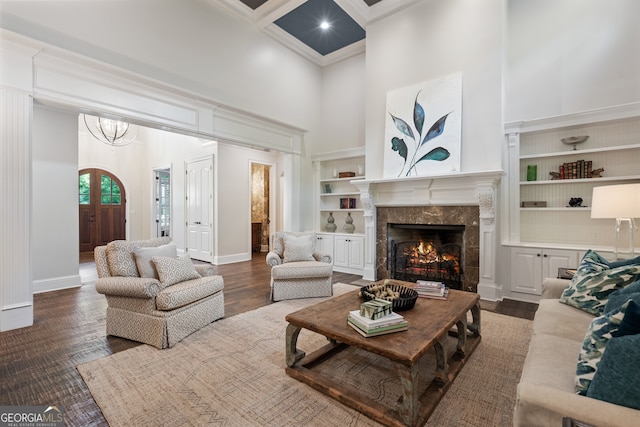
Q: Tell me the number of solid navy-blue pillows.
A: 2